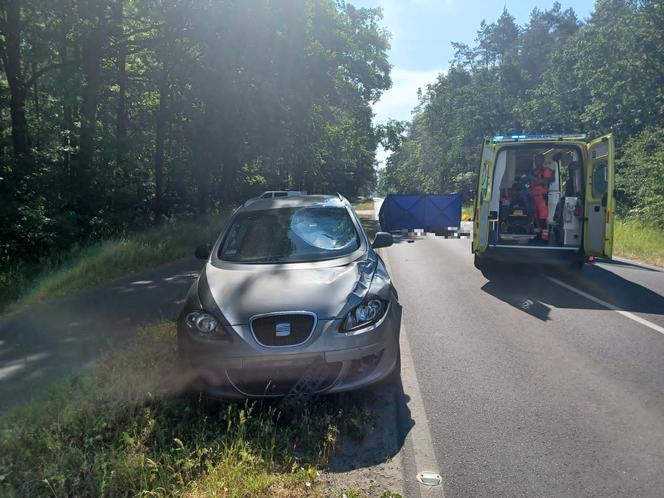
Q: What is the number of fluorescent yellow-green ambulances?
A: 1